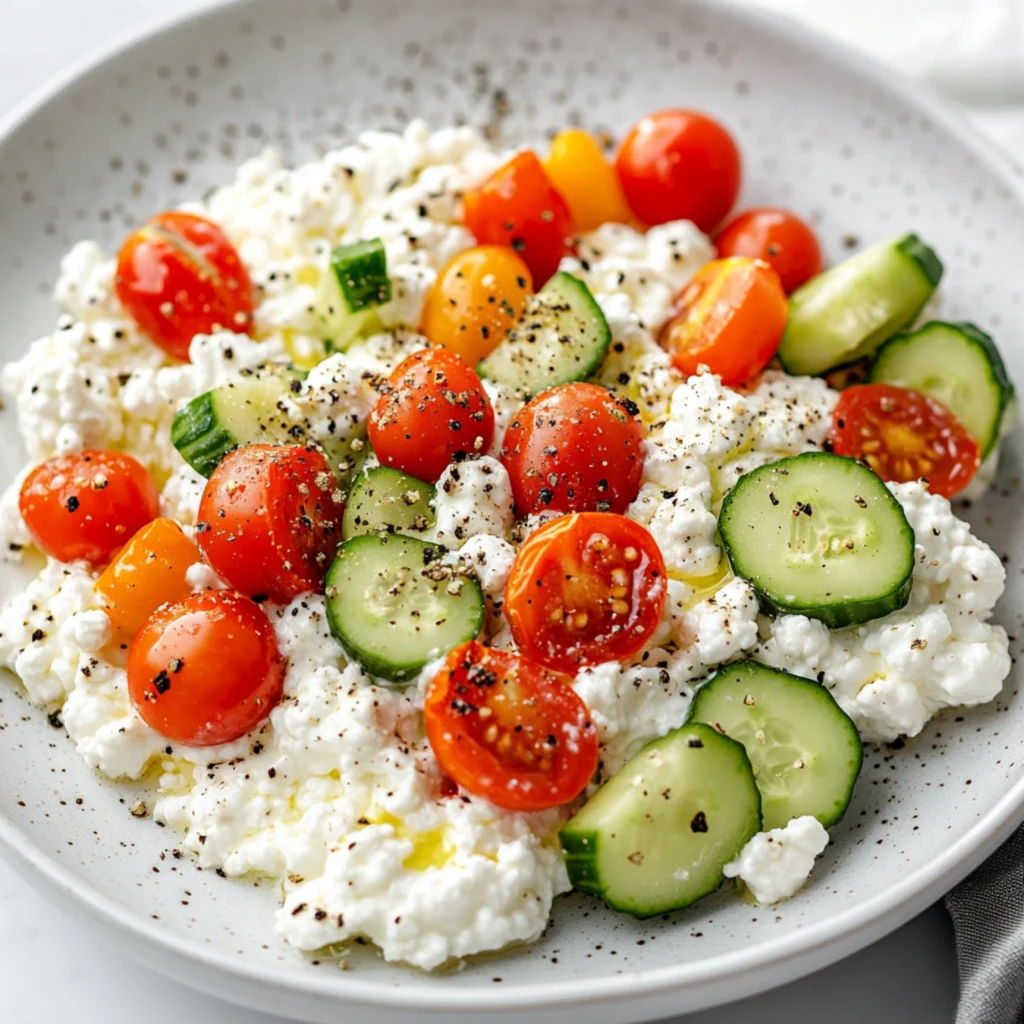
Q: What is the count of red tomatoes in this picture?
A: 13